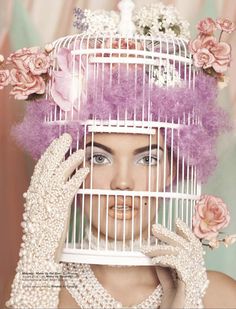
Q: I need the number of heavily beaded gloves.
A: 2